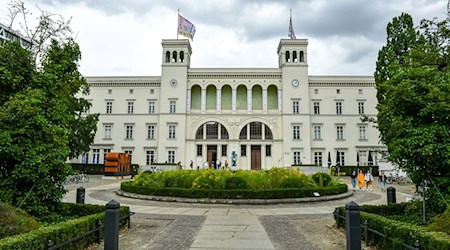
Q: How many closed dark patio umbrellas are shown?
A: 4